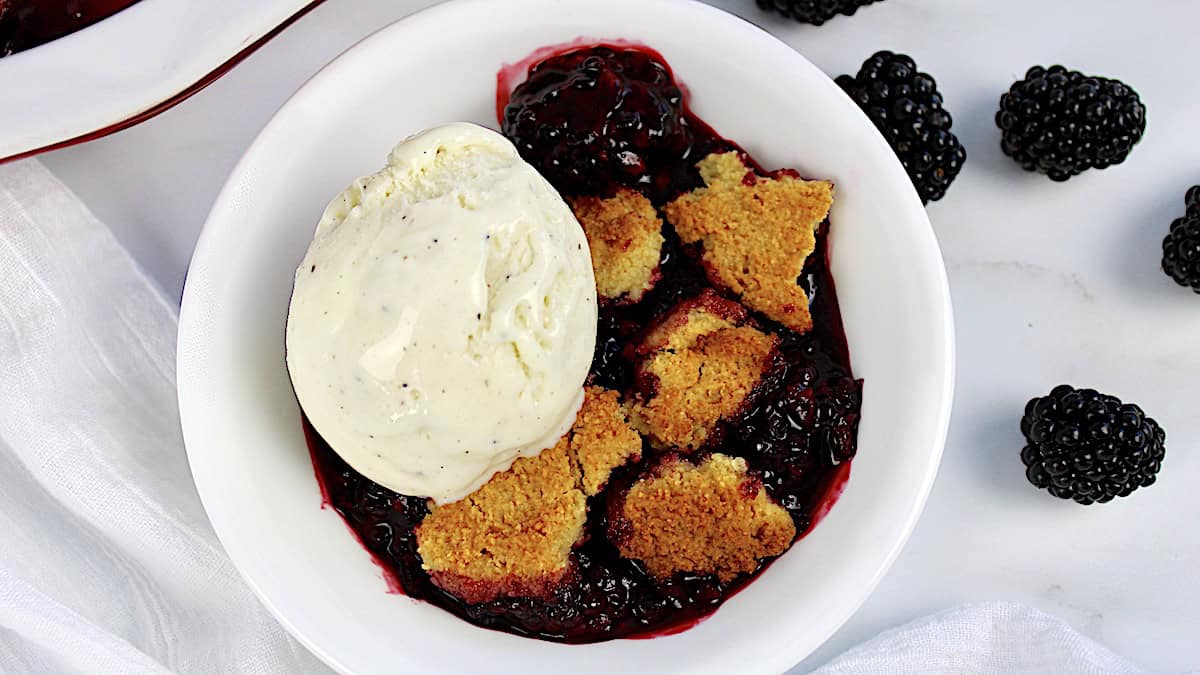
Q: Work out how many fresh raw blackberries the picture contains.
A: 5